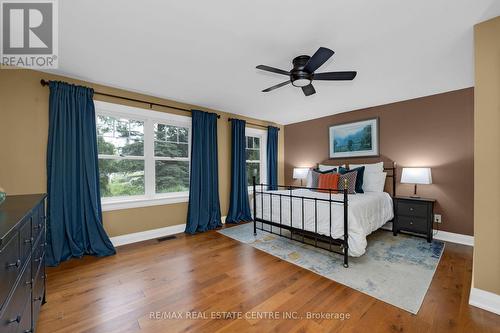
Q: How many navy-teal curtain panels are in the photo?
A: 4